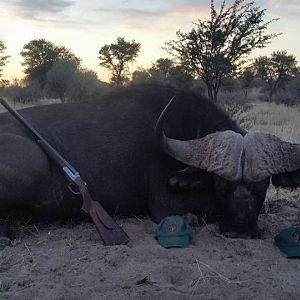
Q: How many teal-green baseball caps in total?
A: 2